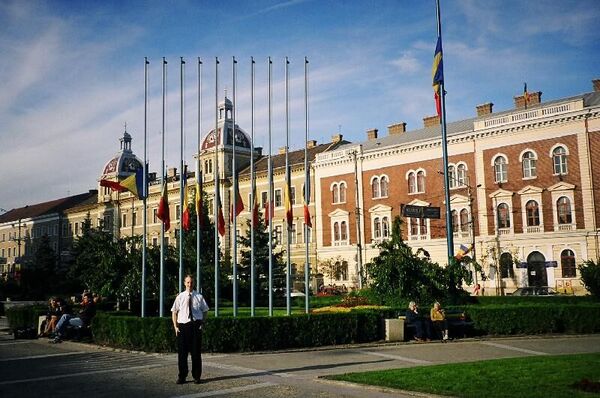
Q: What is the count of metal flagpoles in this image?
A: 11